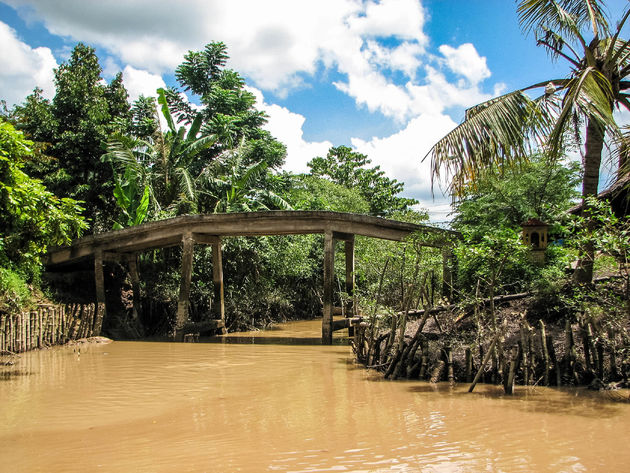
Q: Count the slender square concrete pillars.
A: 7